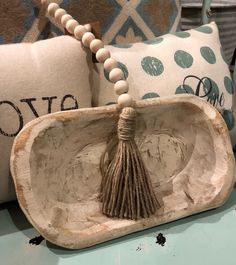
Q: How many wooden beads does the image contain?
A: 12